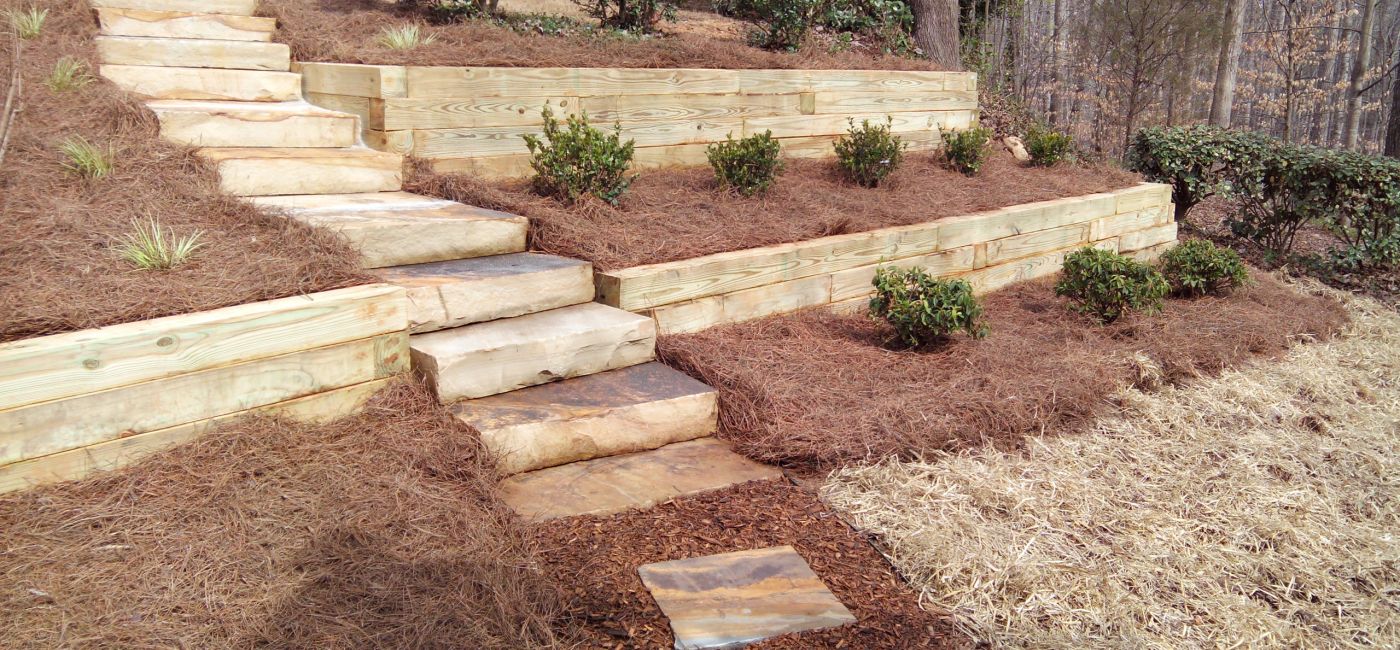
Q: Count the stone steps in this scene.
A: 11